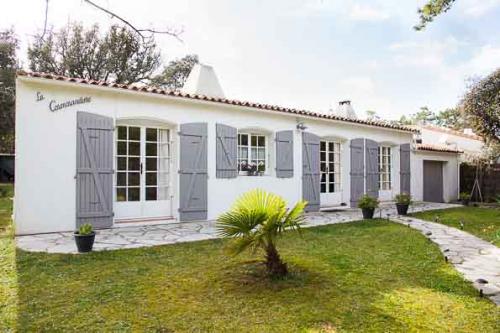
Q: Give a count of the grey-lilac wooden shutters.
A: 8